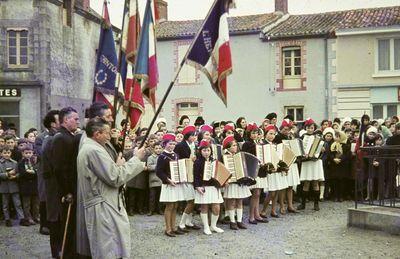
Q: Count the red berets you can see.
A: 10